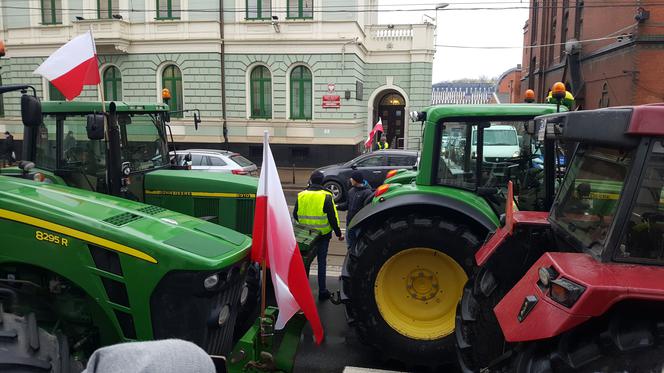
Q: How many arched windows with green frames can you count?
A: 4